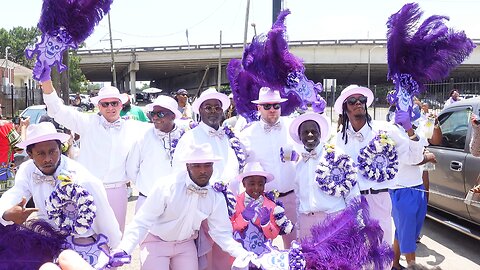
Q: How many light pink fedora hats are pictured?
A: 9